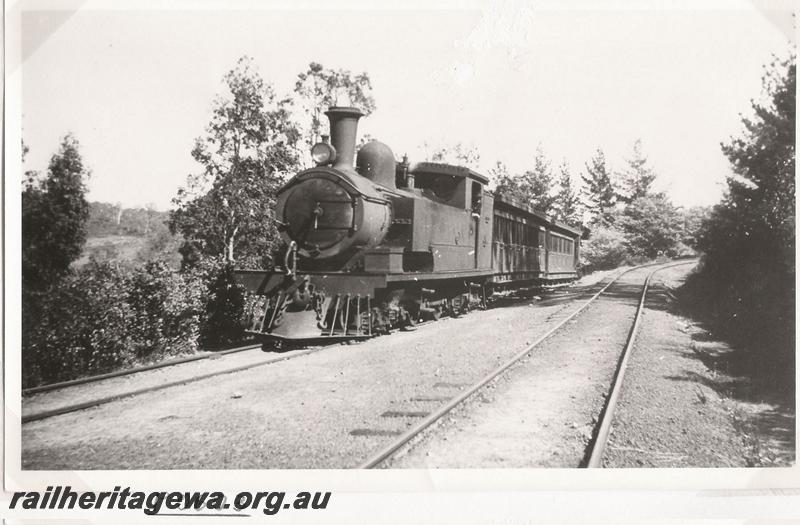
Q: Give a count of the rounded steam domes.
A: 1